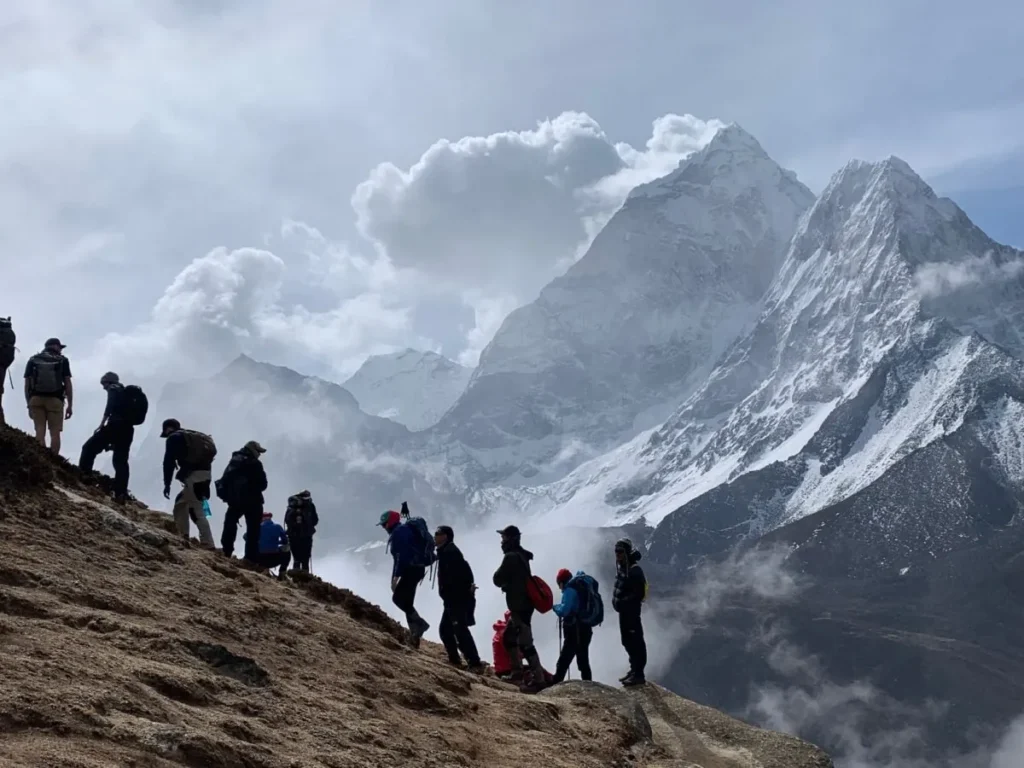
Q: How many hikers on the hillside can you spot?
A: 12